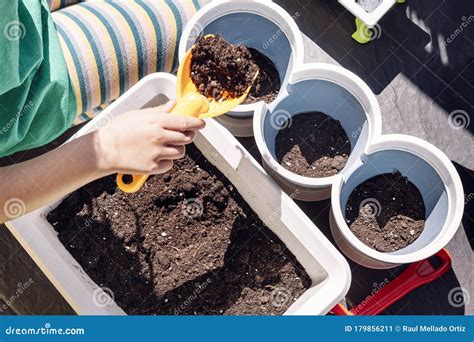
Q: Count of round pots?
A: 3